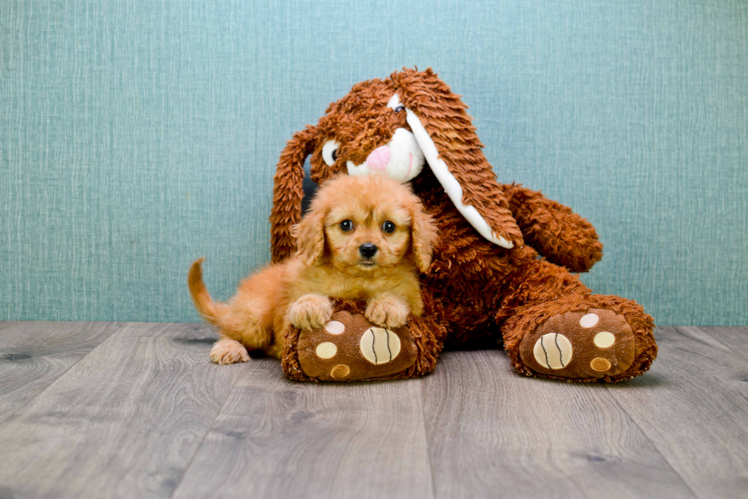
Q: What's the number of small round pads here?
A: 6